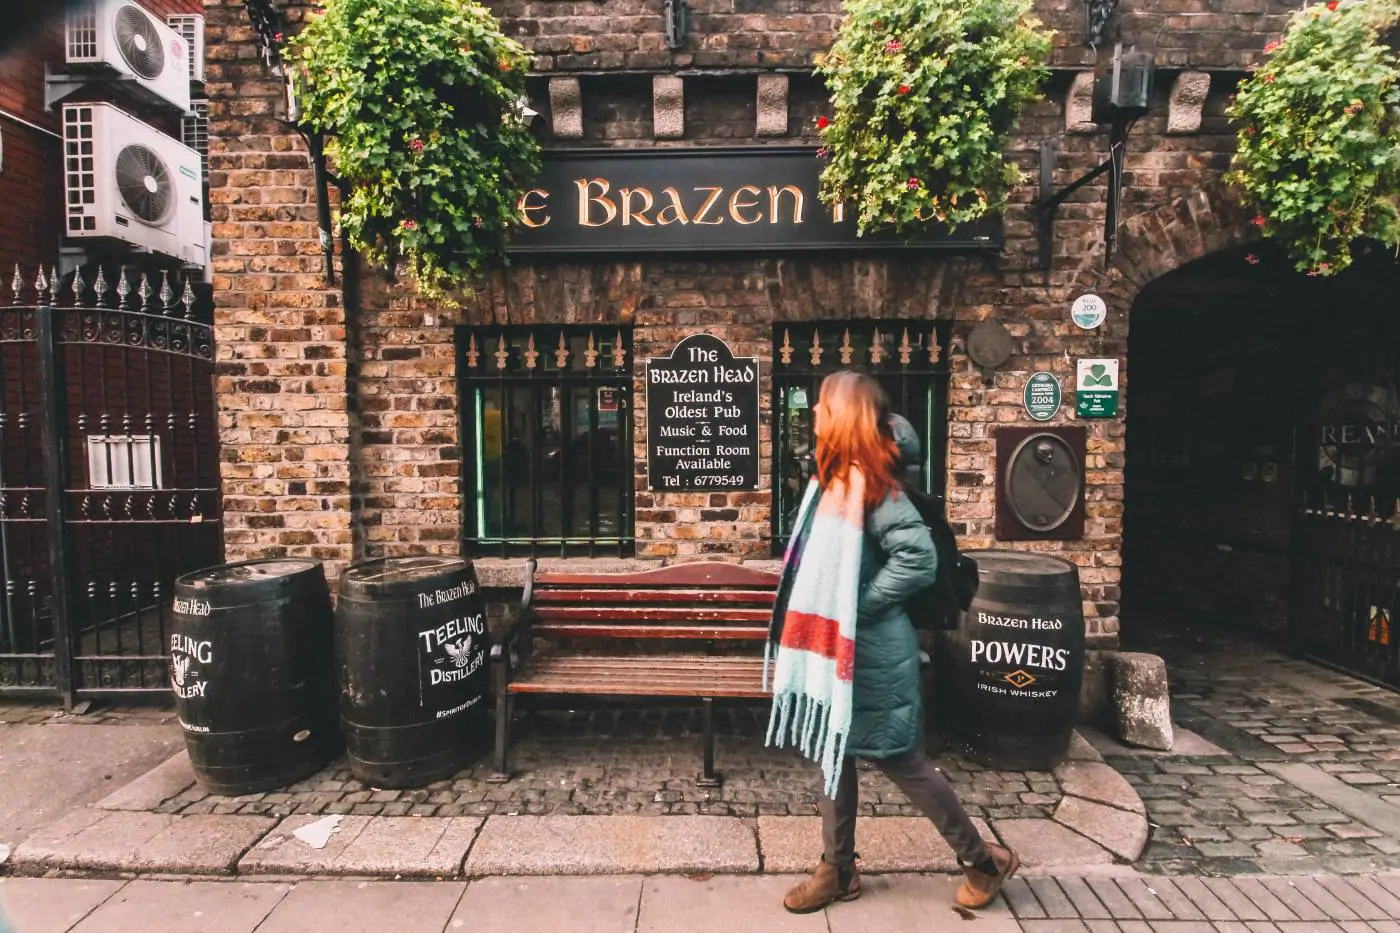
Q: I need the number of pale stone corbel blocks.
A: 5